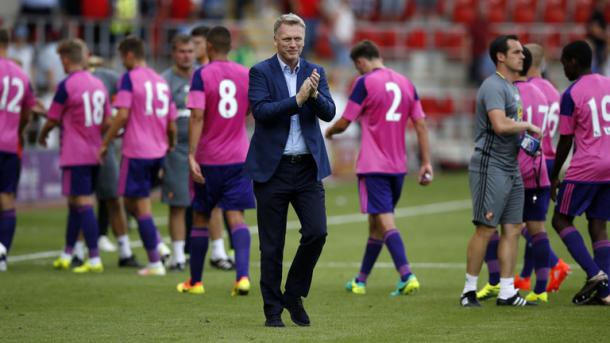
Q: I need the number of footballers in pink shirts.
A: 8